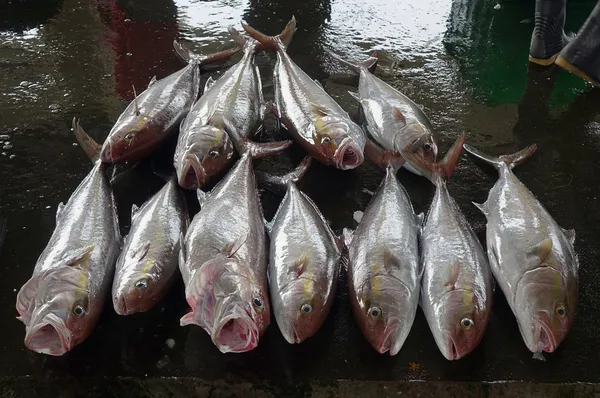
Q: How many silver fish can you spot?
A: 11